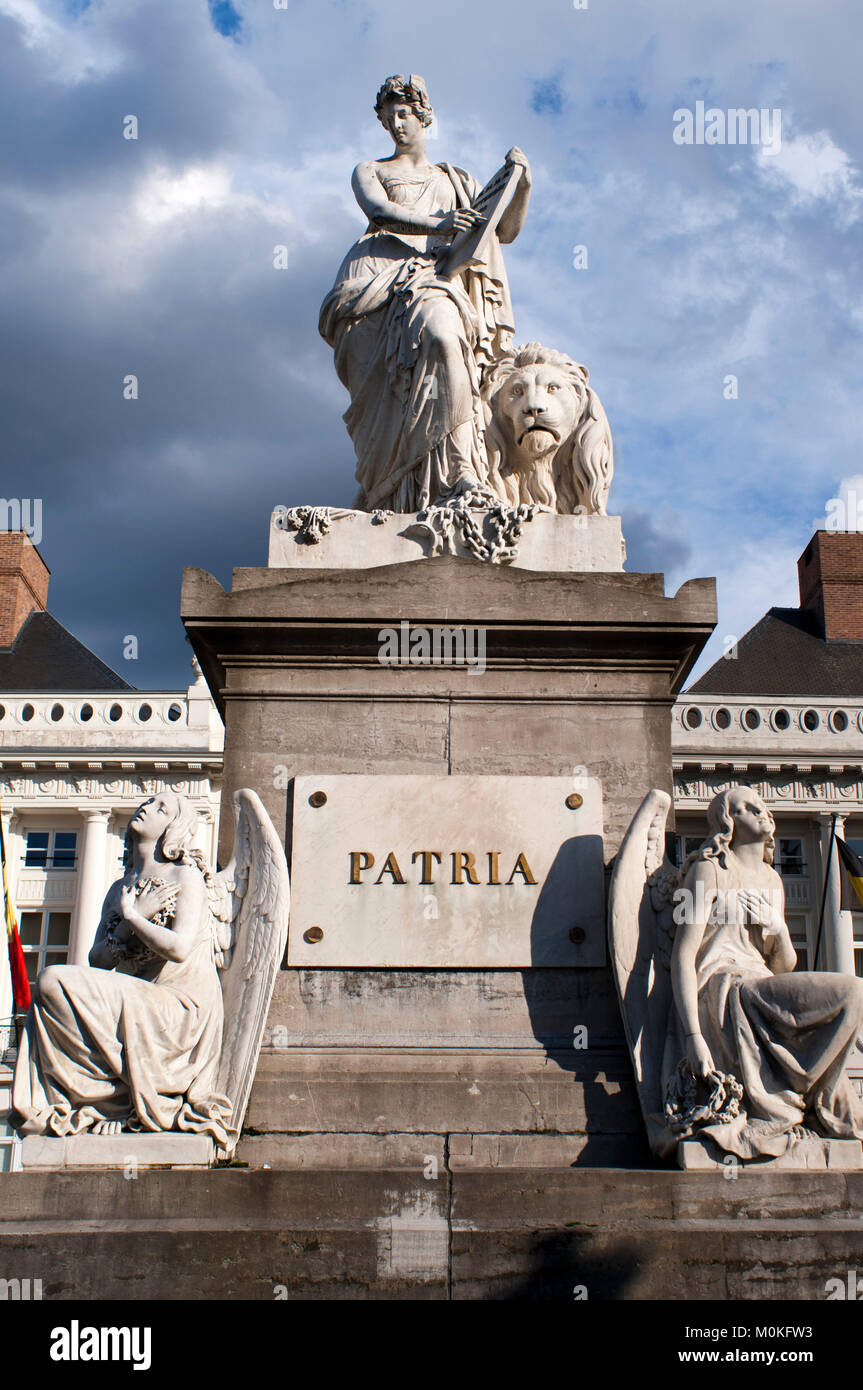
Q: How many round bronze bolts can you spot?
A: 4